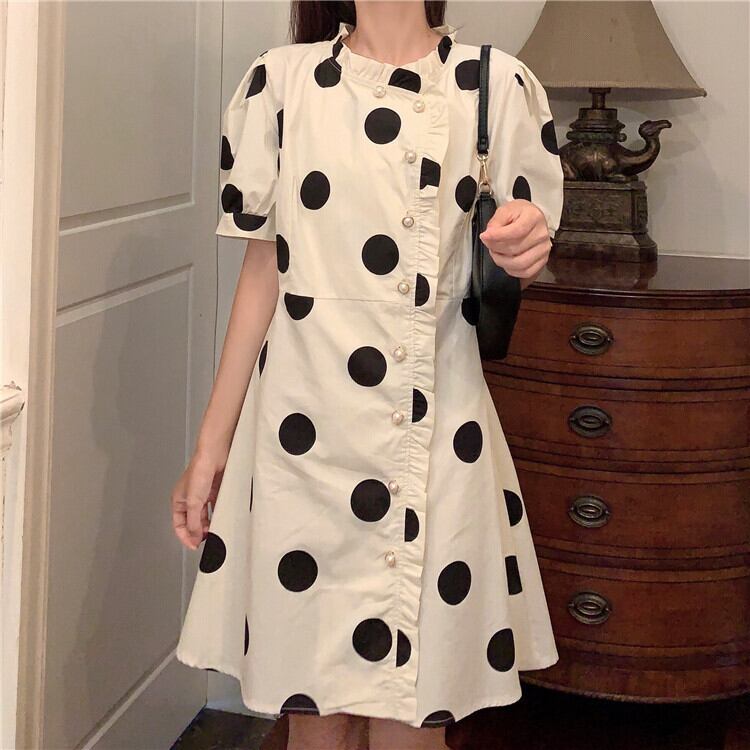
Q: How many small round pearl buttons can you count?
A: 9